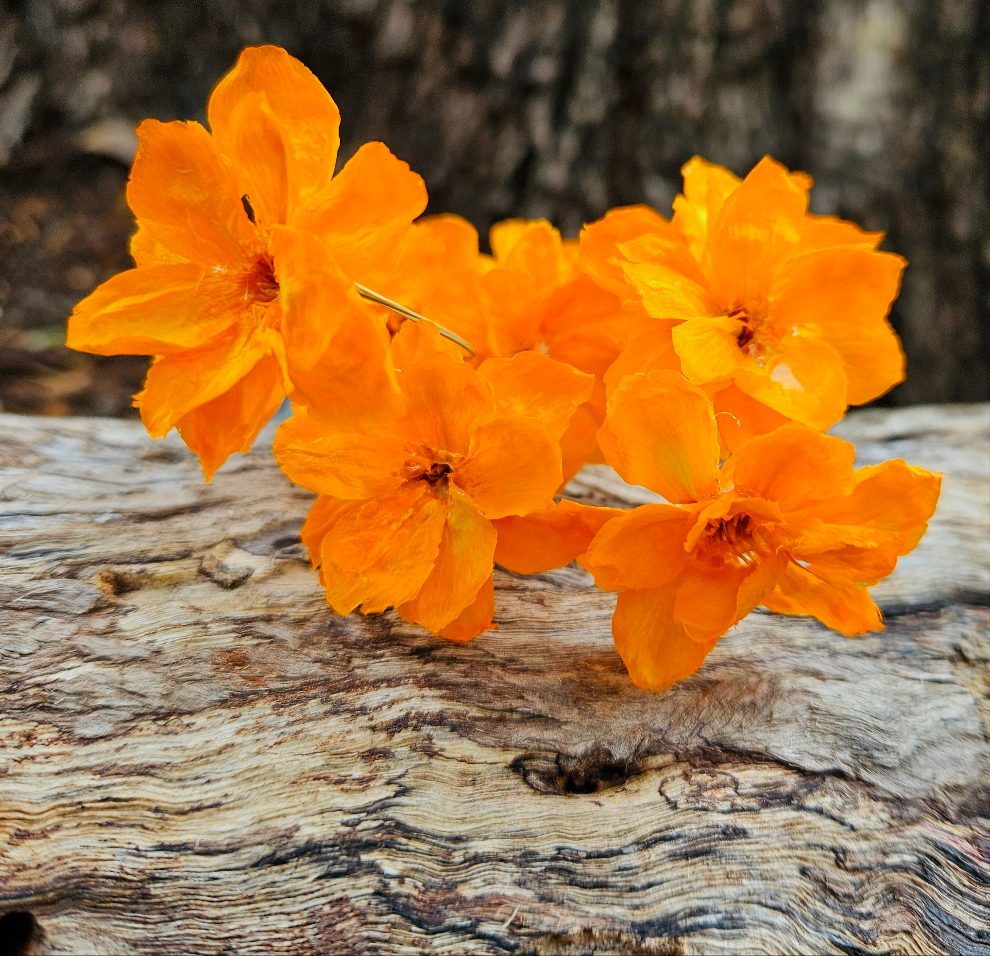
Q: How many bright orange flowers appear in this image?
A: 5